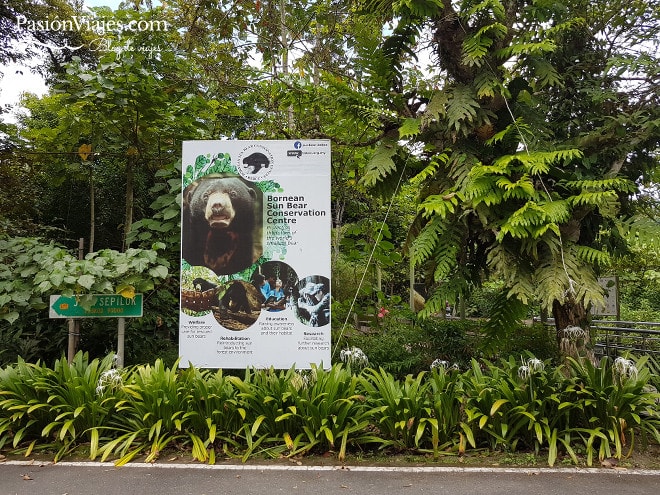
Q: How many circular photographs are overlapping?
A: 4